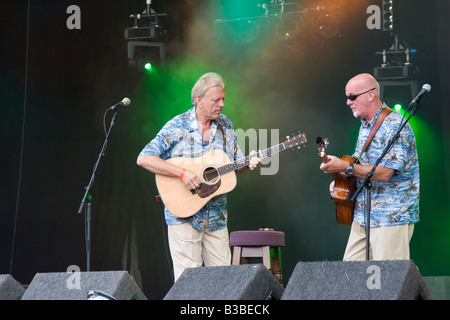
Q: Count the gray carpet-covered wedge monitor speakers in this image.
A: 4